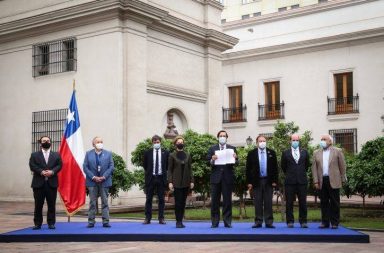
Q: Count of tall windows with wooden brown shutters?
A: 3